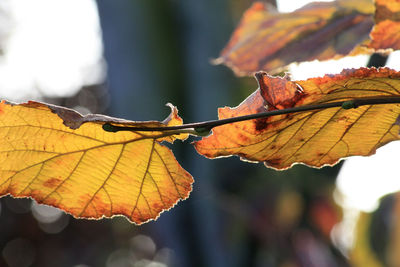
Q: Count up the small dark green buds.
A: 3